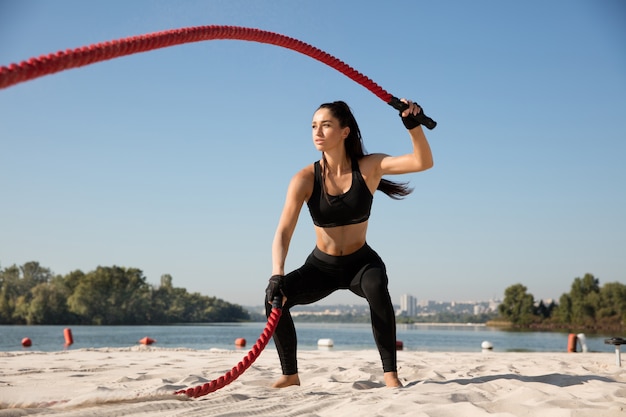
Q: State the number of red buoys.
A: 6